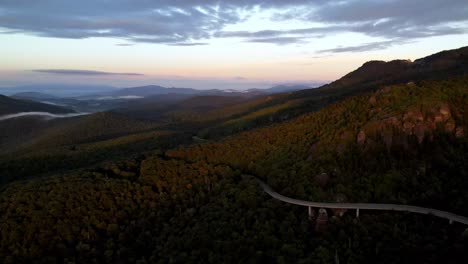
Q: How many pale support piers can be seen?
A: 3